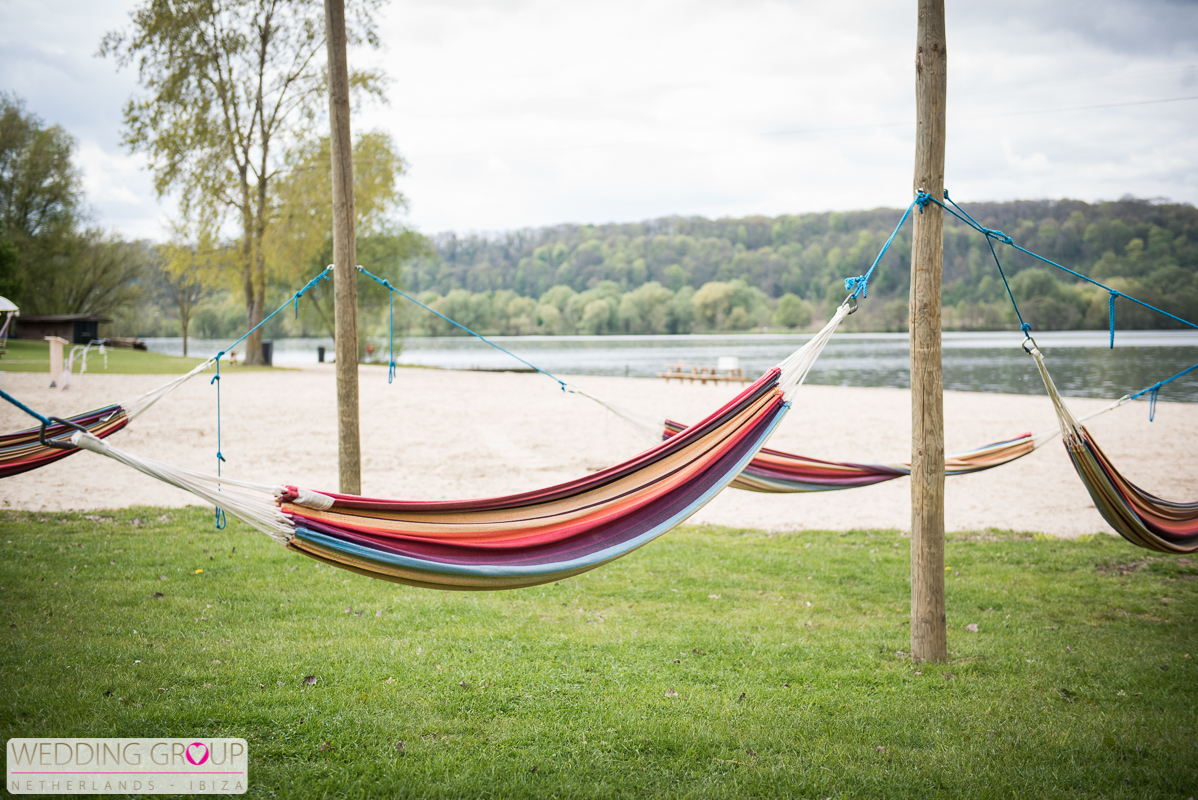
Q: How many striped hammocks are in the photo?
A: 4